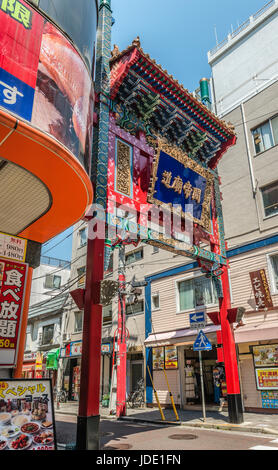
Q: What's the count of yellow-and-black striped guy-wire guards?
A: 2